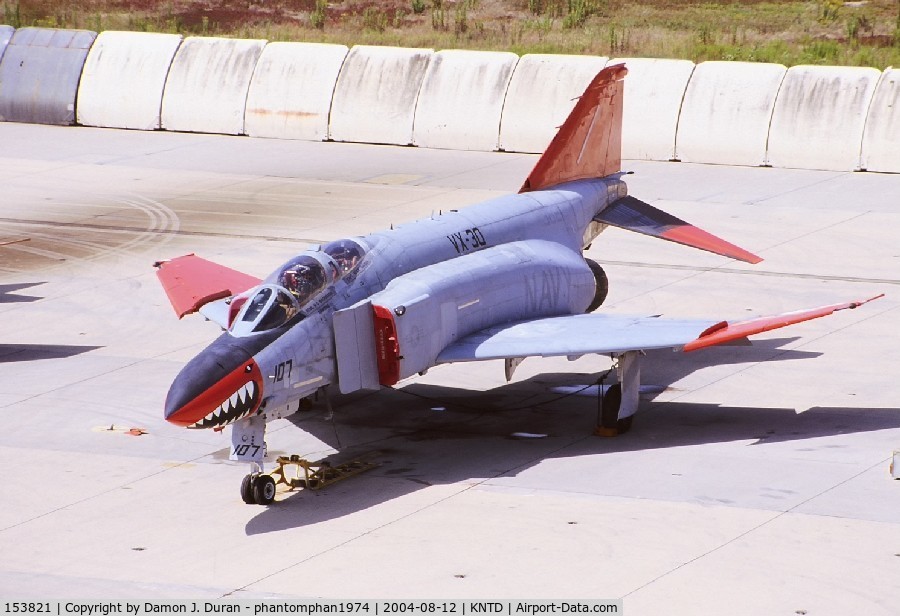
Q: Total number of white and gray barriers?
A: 12